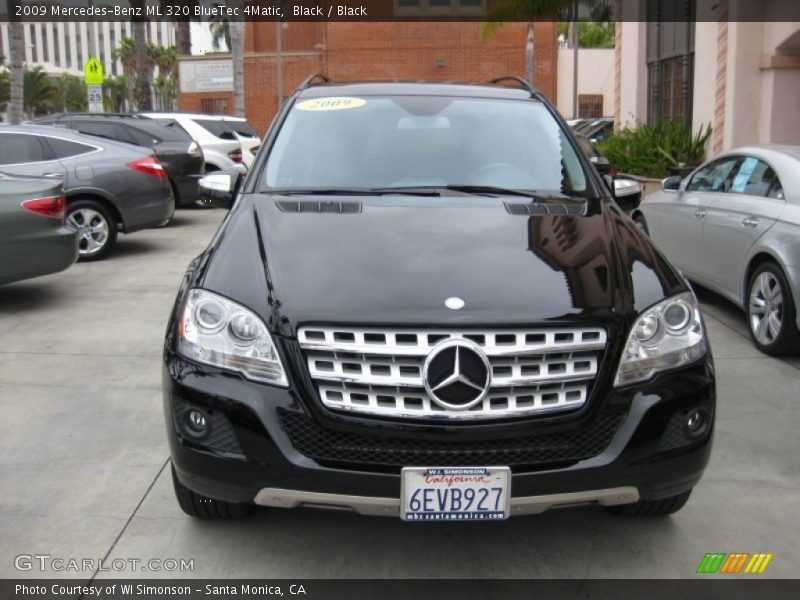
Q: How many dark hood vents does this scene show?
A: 2